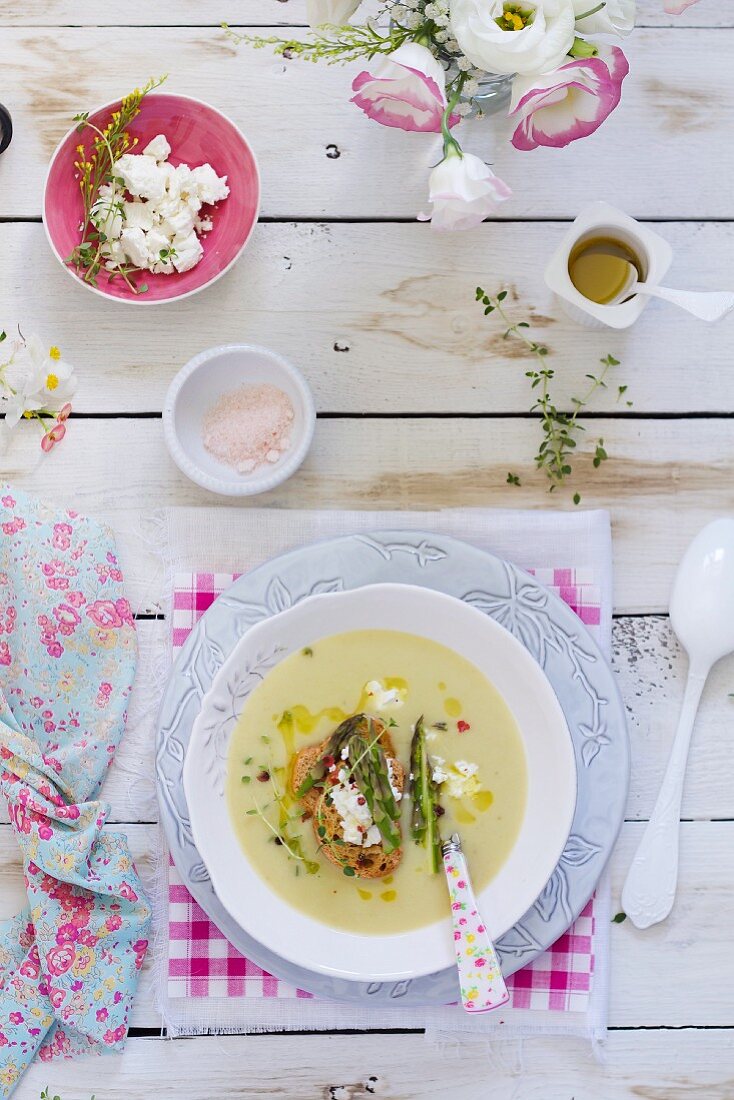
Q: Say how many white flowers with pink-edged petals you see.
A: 3